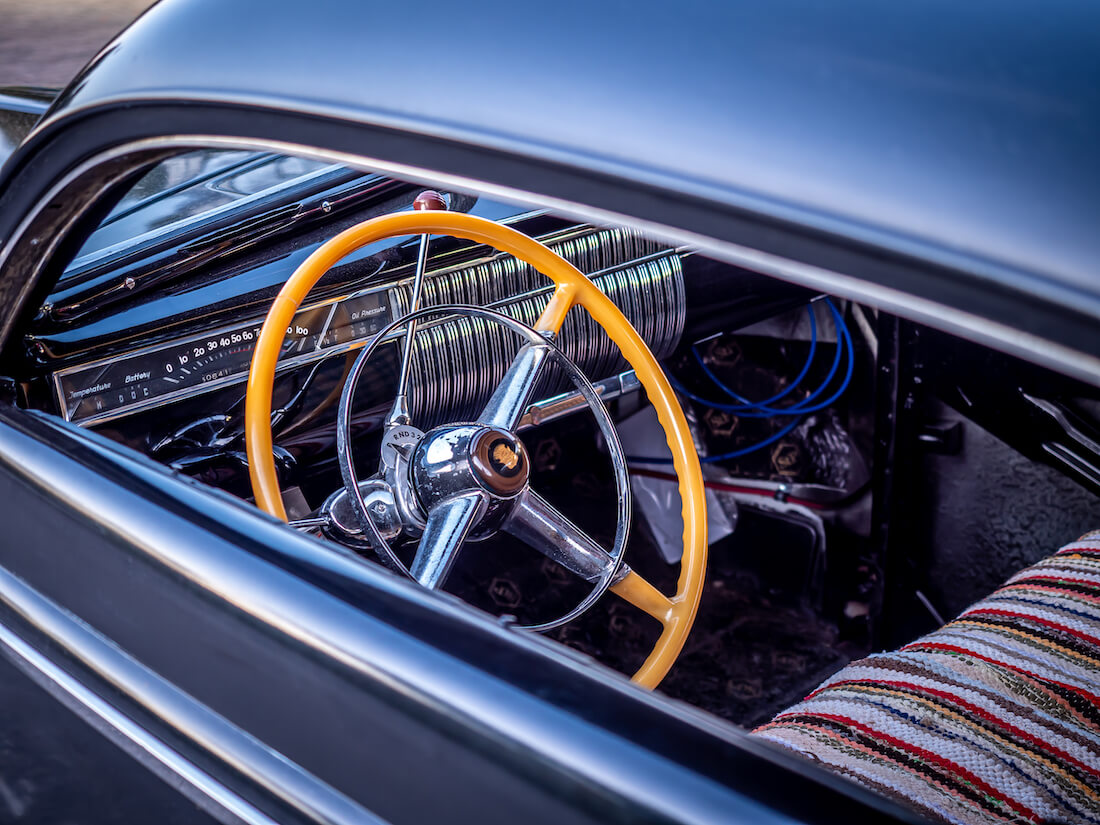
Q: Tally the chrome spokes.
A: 3